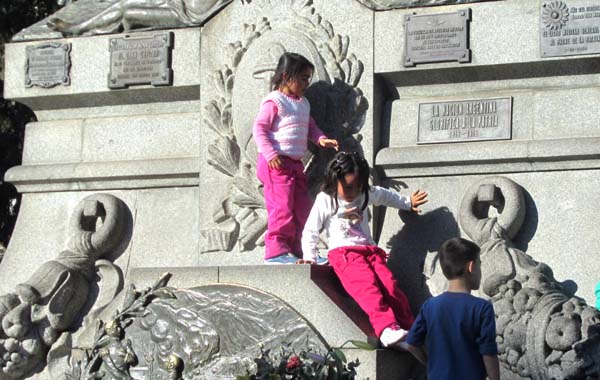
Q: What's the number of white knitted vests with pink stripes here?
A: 1